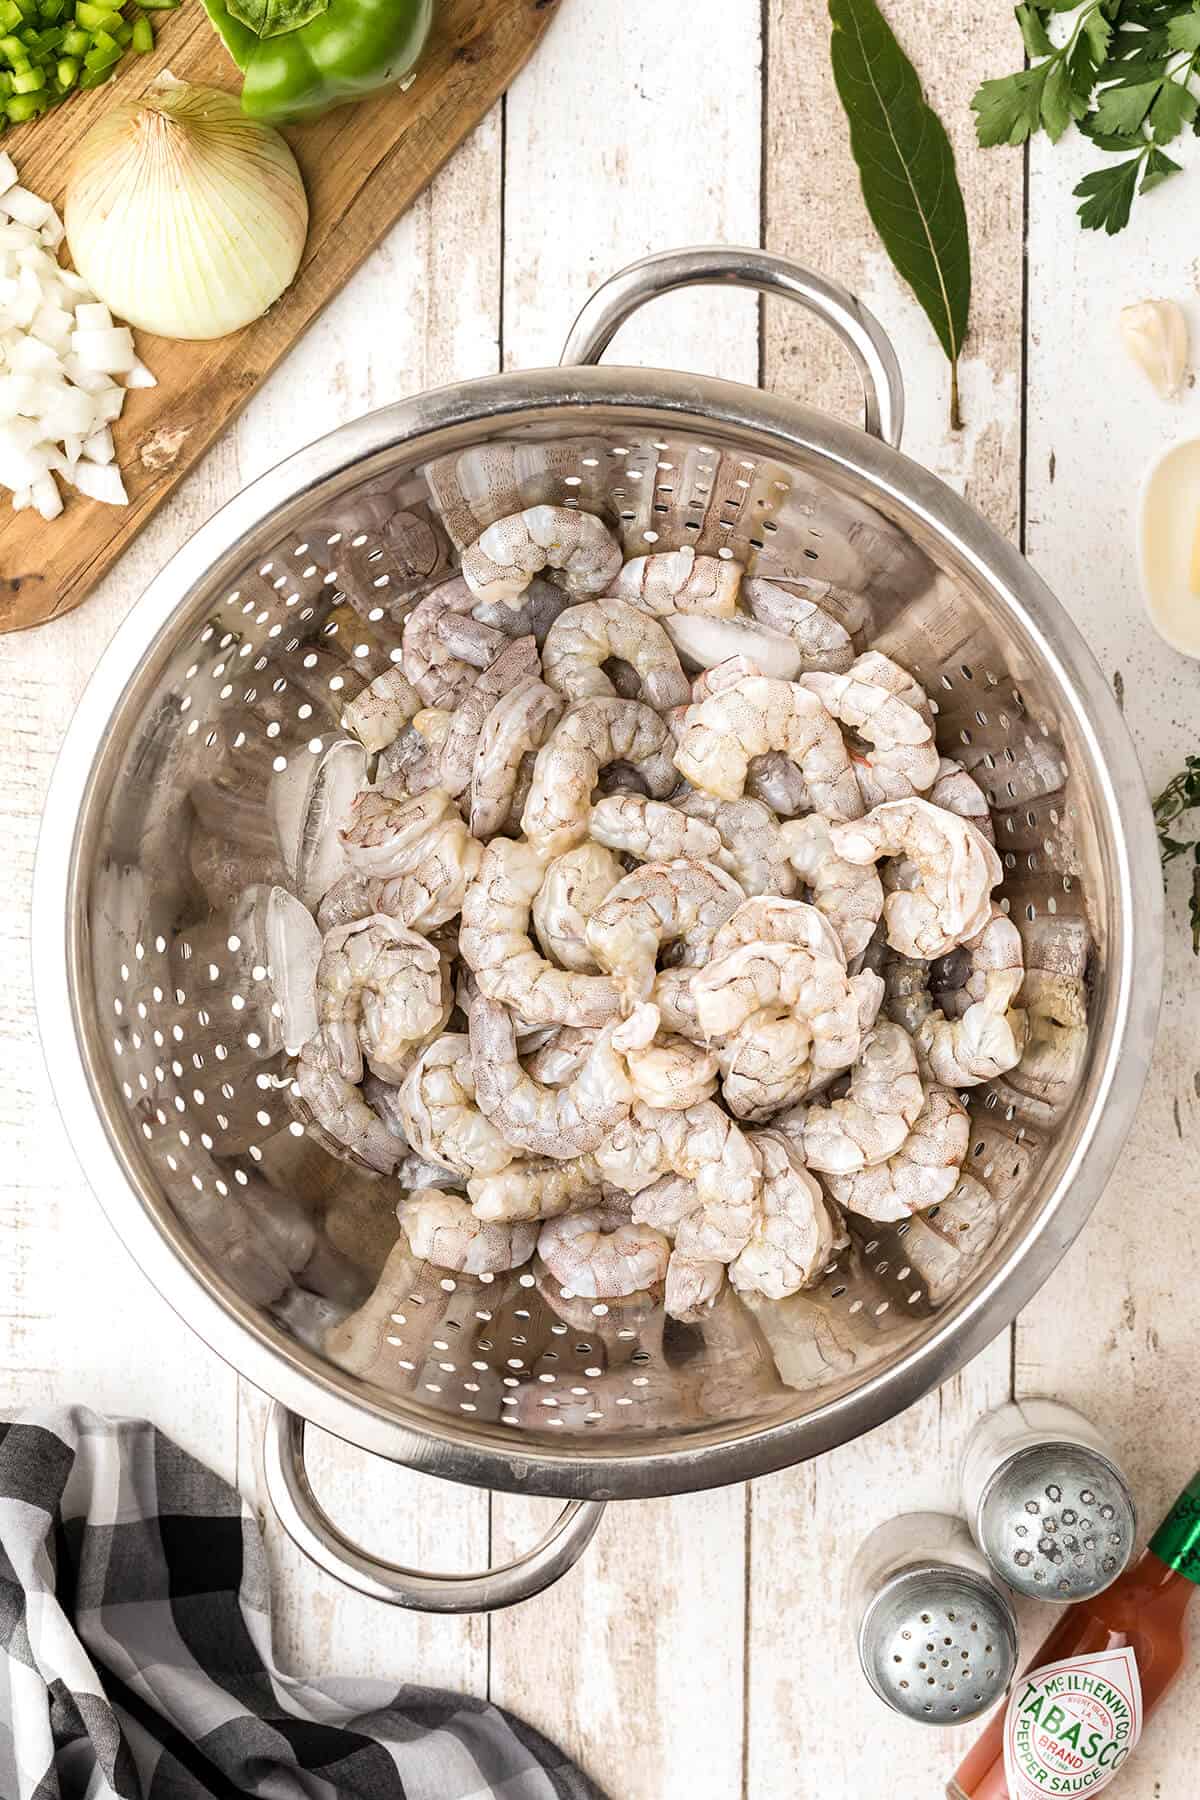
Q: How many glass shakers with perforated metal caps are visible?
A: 2